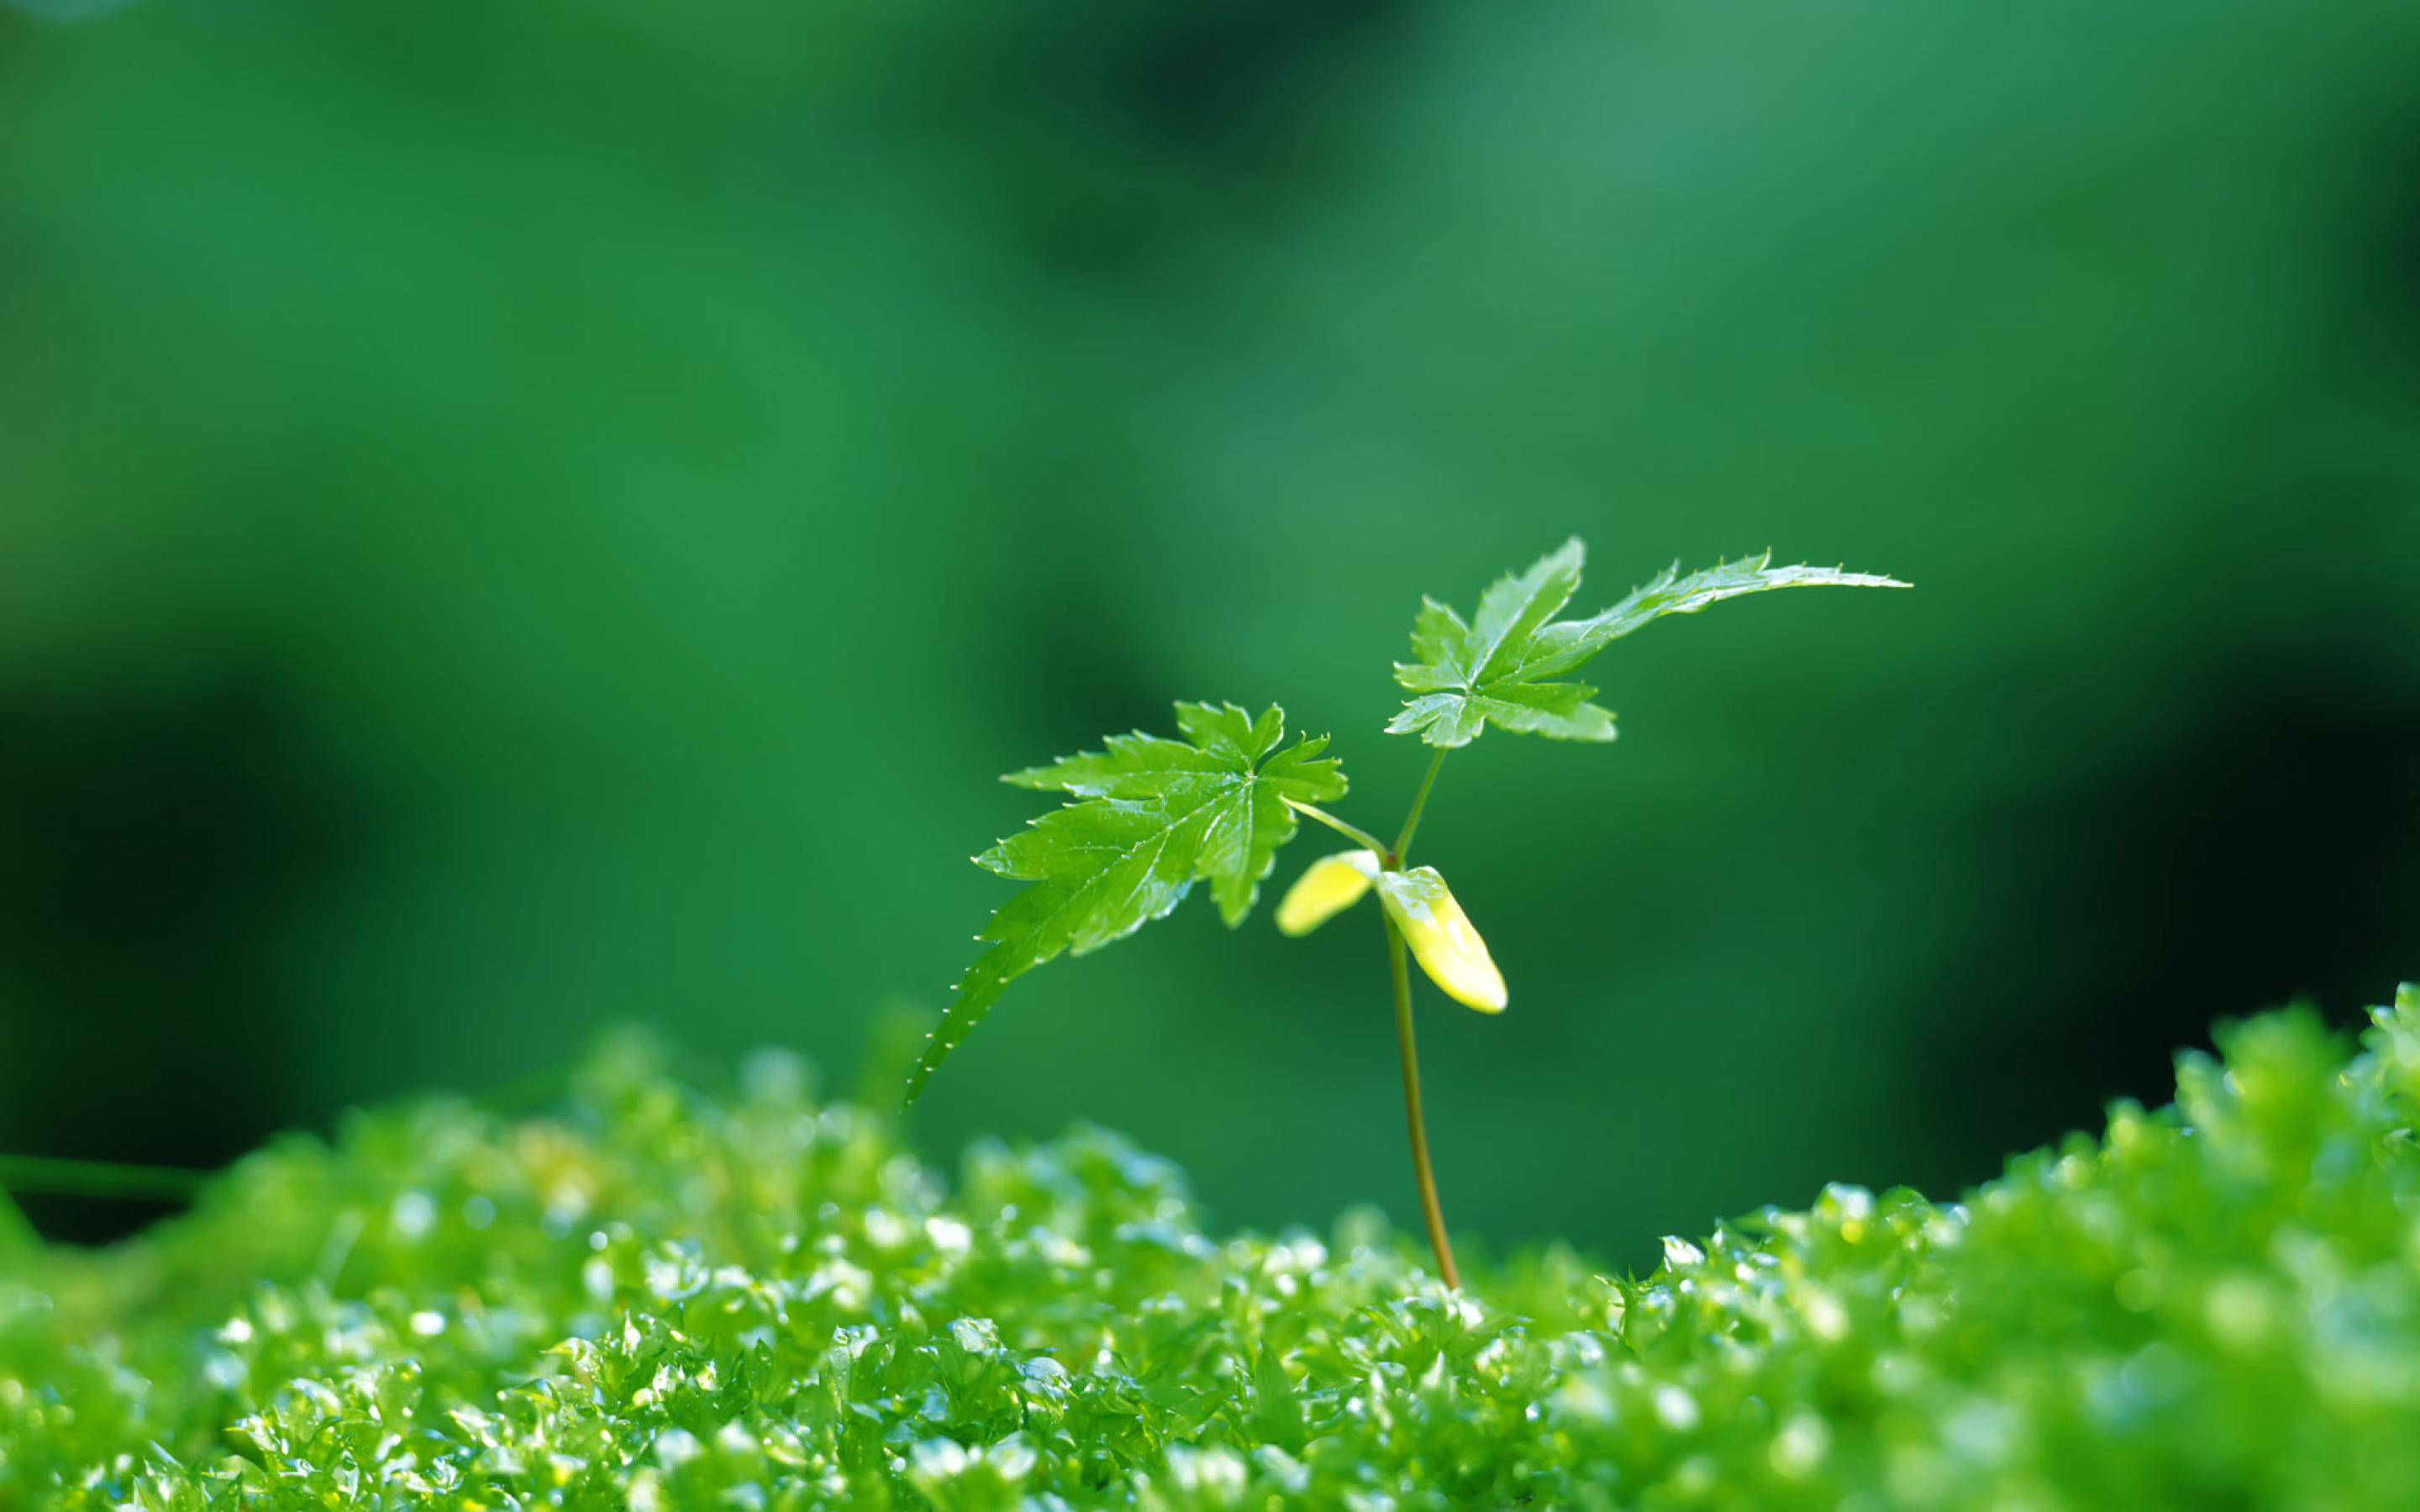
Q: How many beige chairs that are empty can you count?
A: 0